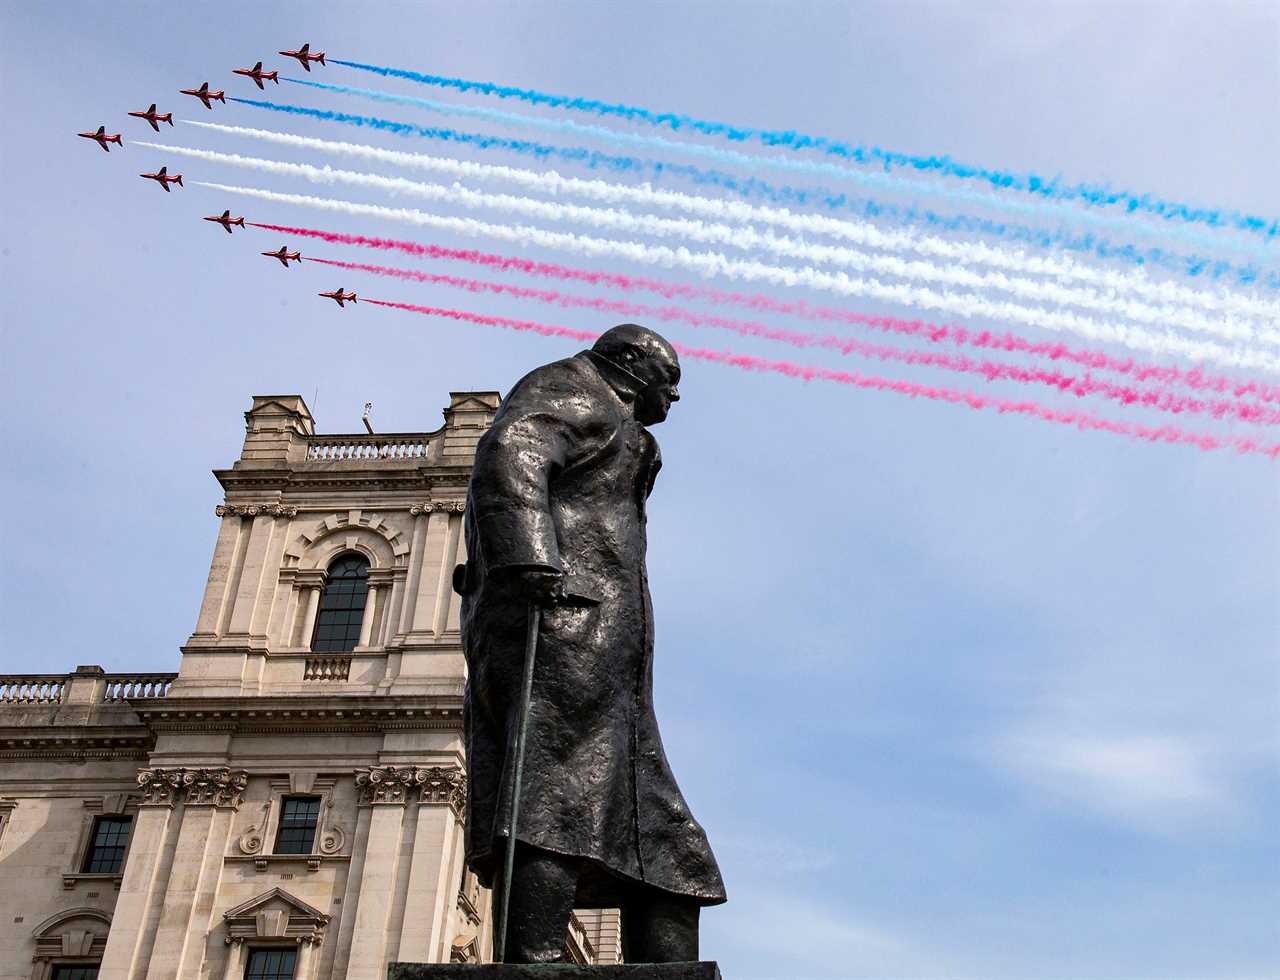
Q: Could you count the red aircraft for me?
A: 9